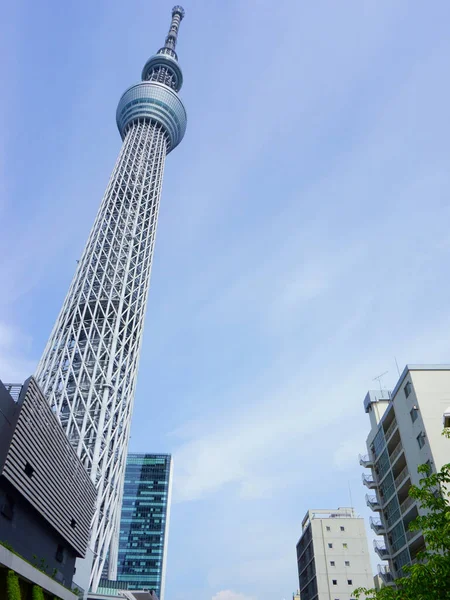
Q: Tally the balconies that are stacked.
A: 6